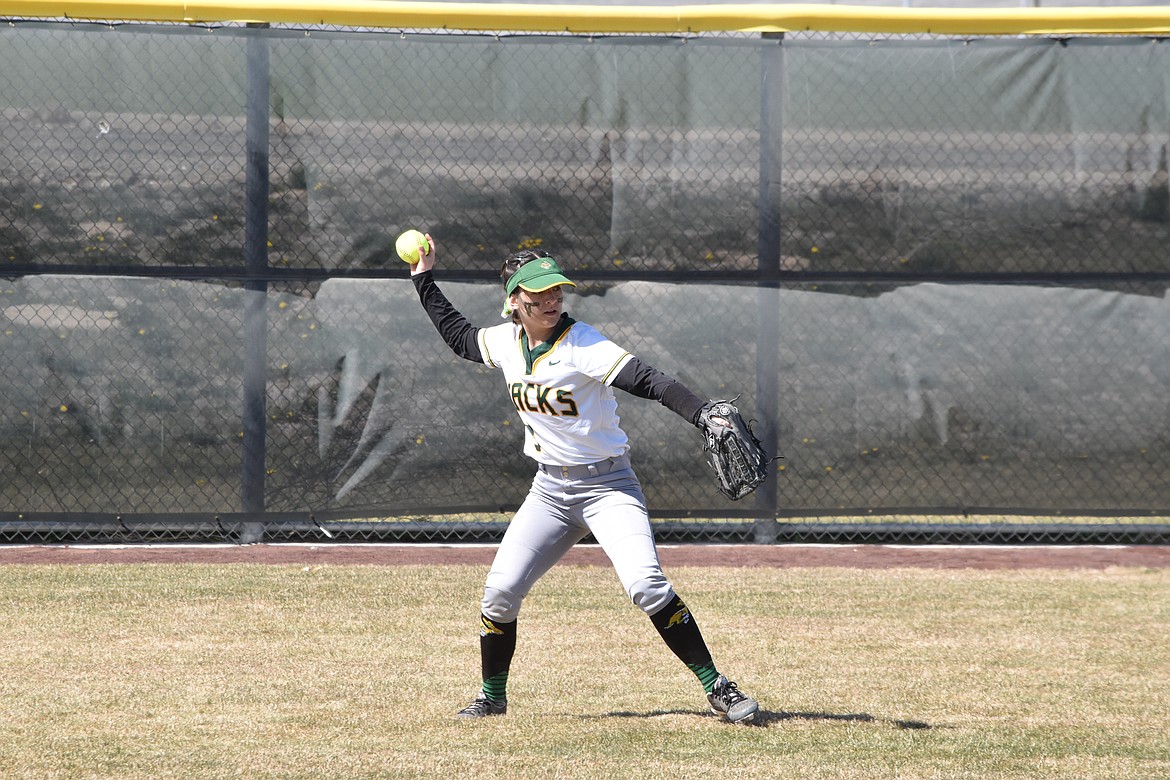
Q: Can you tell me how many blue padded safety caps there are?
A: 0